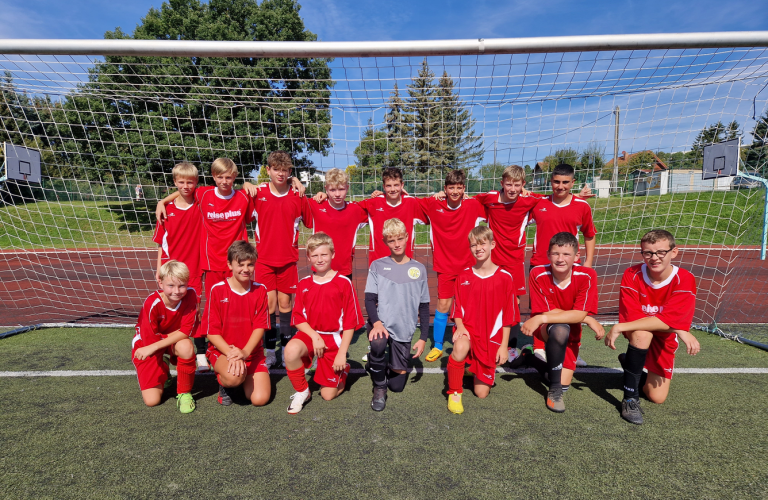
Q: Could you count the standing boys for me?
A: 8